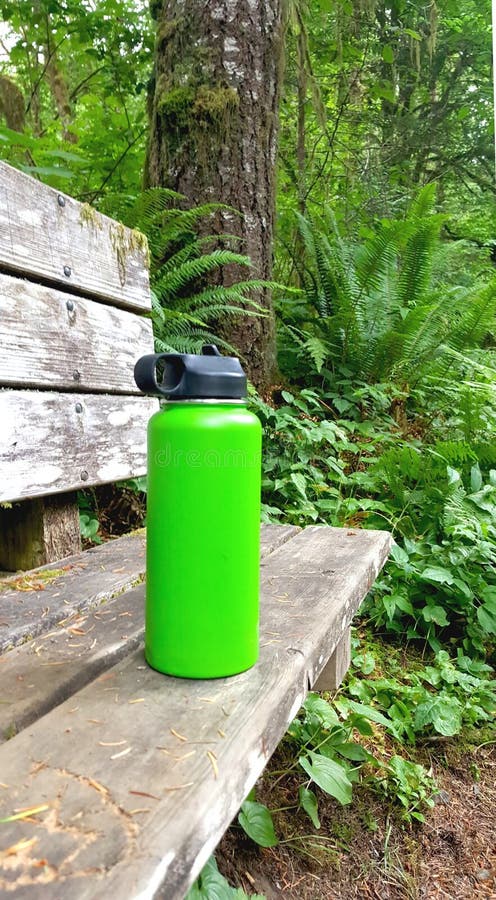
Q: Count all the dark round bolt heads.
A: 6